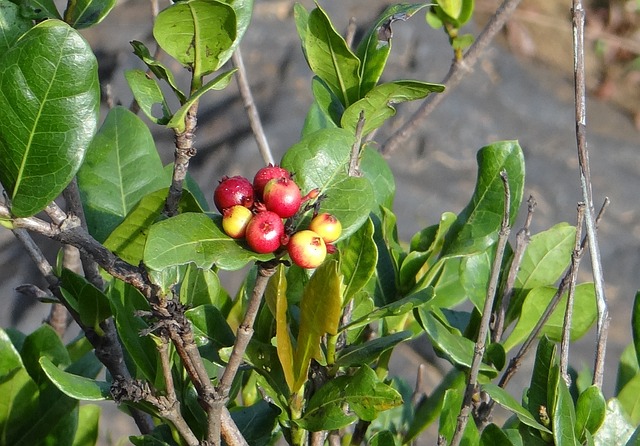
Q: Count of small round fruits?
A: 7